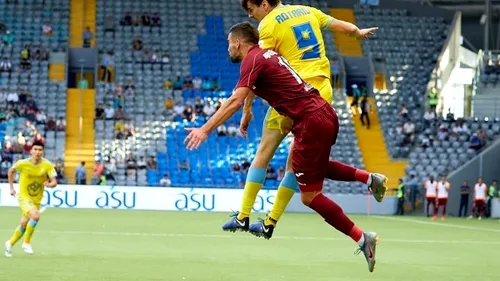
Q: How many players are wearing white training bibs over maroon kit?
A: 3